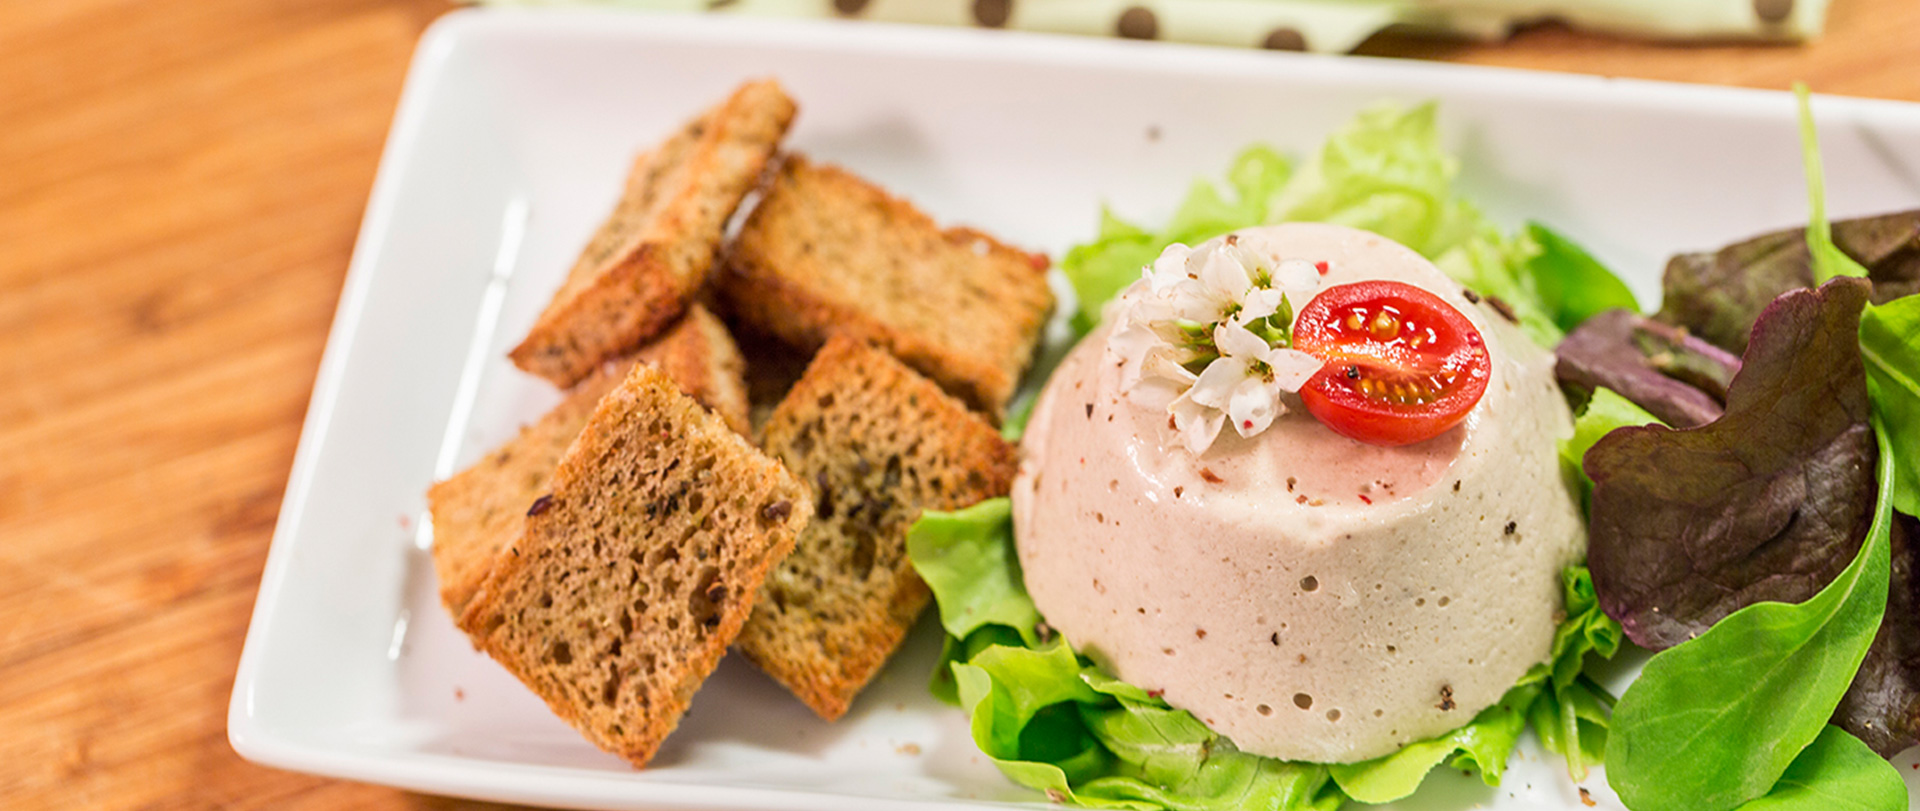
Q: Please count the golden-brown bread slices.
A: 5